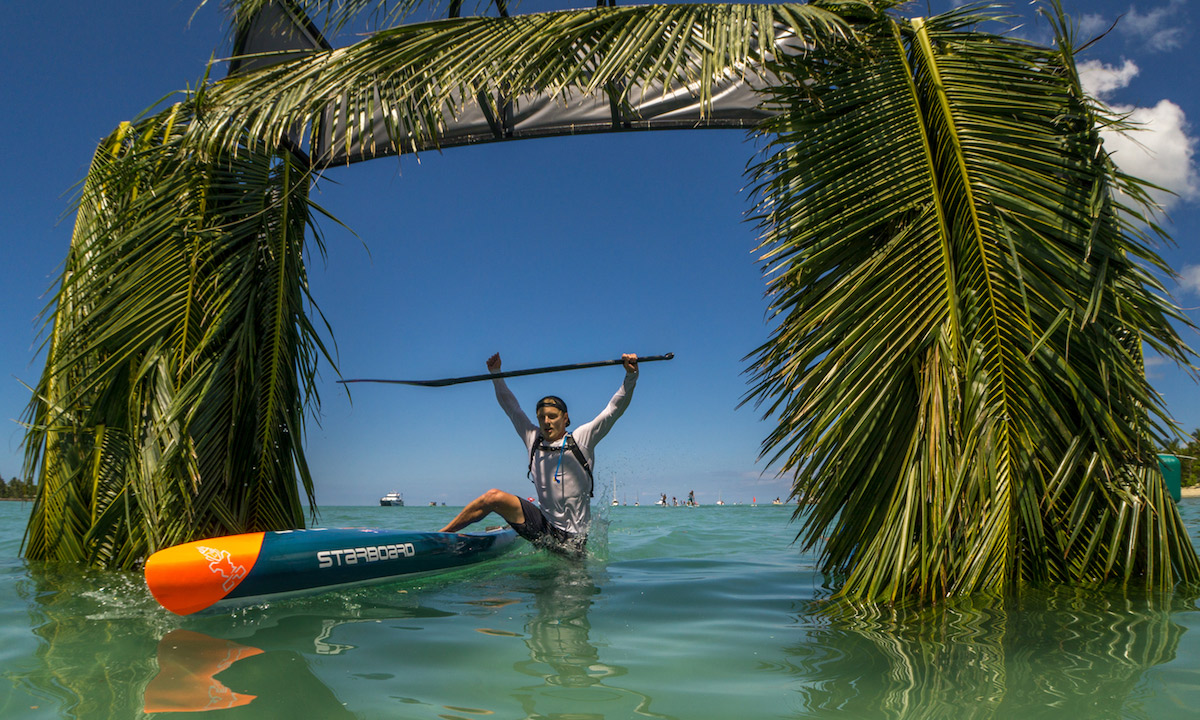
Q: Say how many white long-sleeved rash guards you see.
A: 1